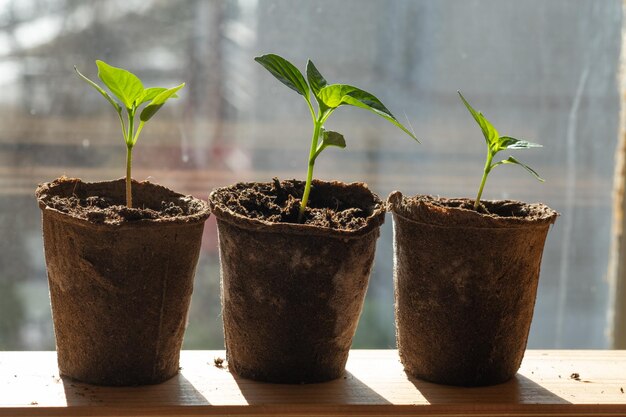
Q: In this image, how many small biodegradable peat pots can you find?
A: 3